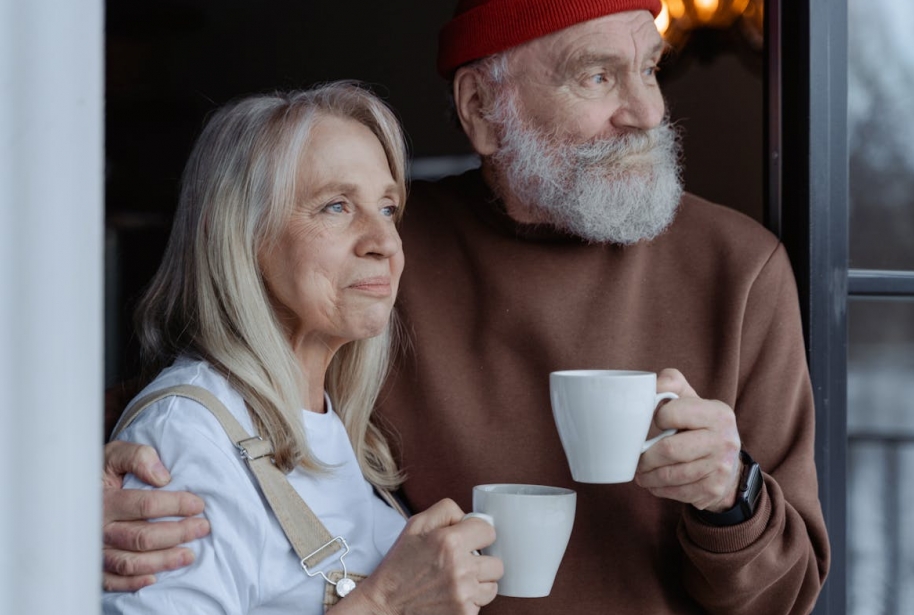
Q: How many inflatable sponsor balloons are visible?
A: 0